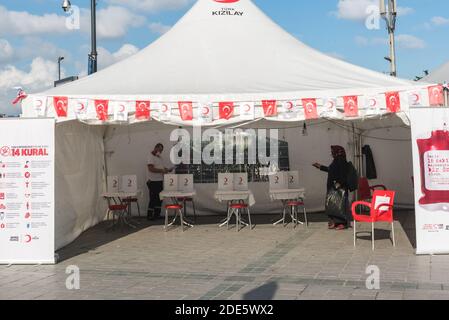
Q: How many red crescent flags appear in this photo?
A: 10